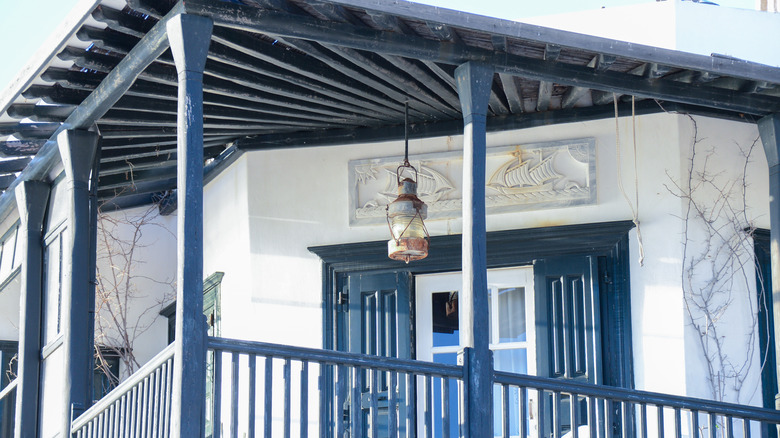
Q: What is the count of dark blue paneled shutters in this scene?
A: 2